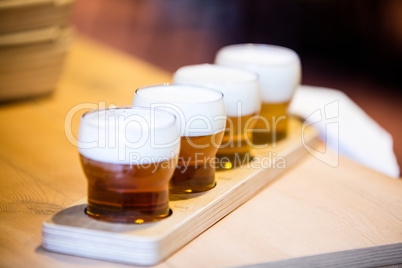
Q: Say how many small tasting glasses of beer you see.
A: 4